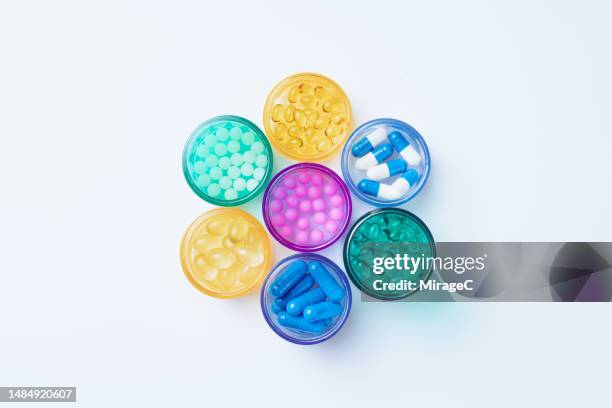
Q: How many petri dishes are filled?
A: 7